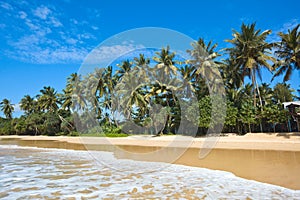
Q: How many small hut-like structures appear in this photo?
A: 1